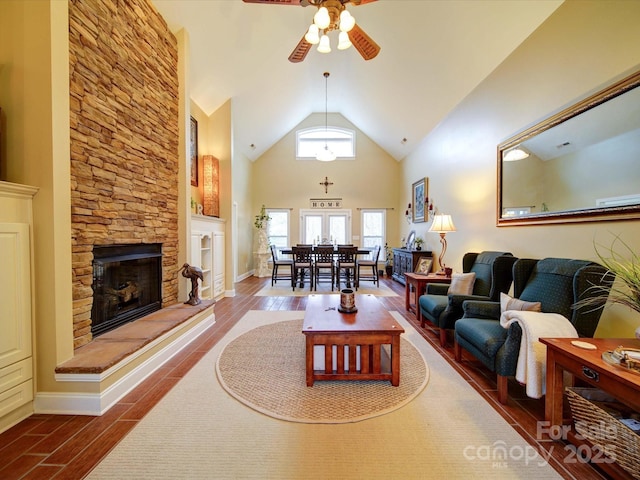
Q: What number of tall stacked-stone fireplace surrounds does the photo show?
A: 1